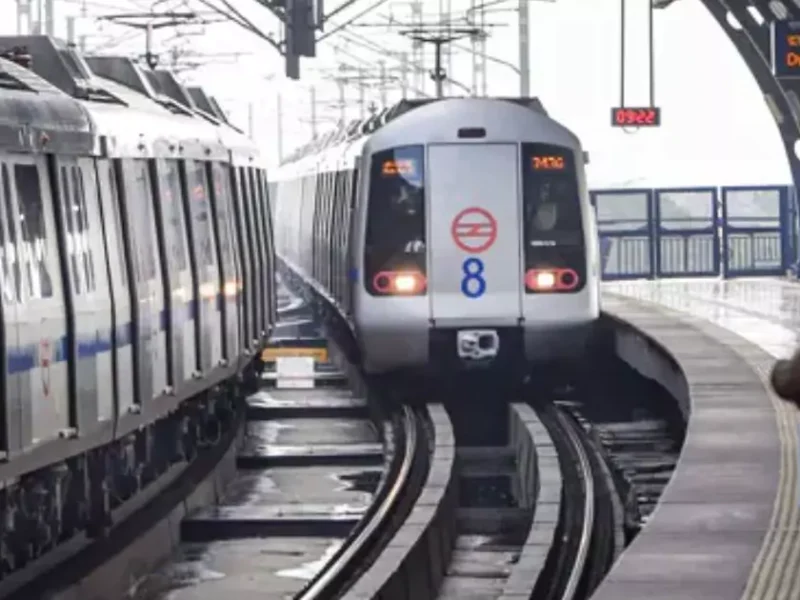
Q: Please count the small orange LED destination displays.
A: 2